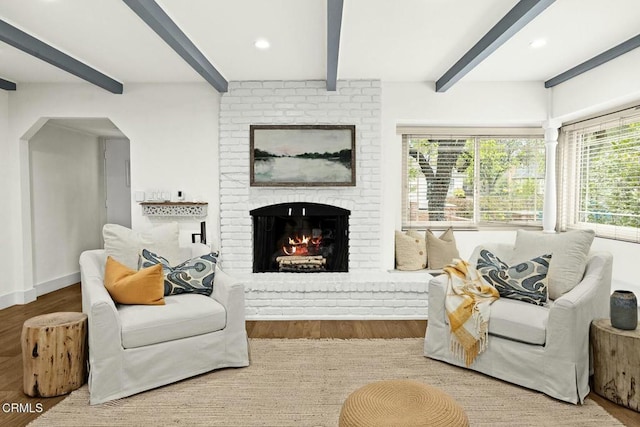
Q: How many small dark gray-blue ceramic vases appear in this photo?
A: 1